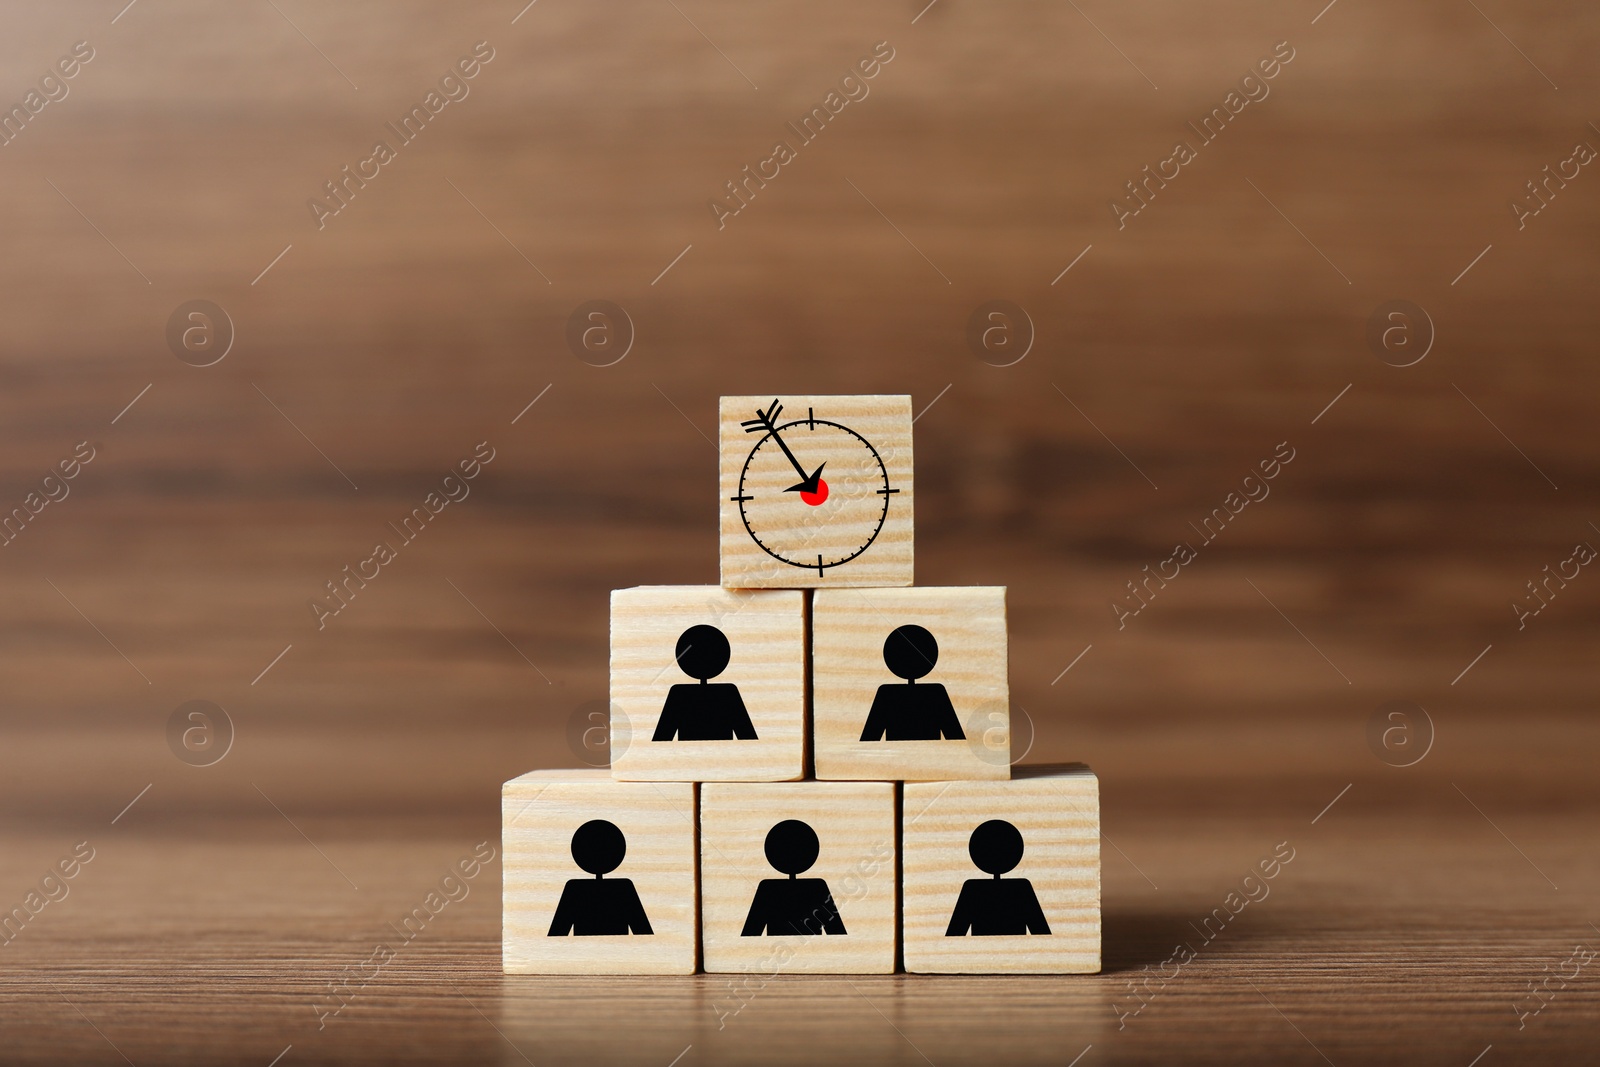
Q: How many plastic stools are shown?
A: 0